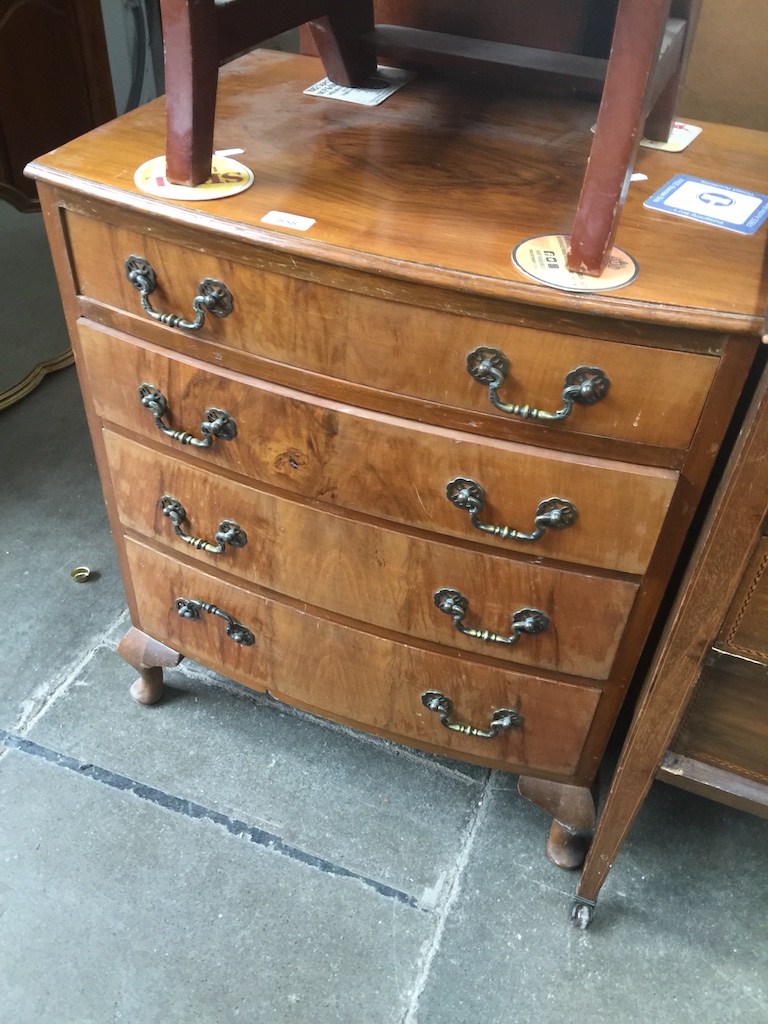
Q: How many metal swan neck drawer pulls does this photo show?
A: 8